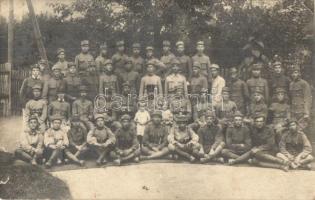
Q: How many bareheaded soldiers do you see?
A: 0